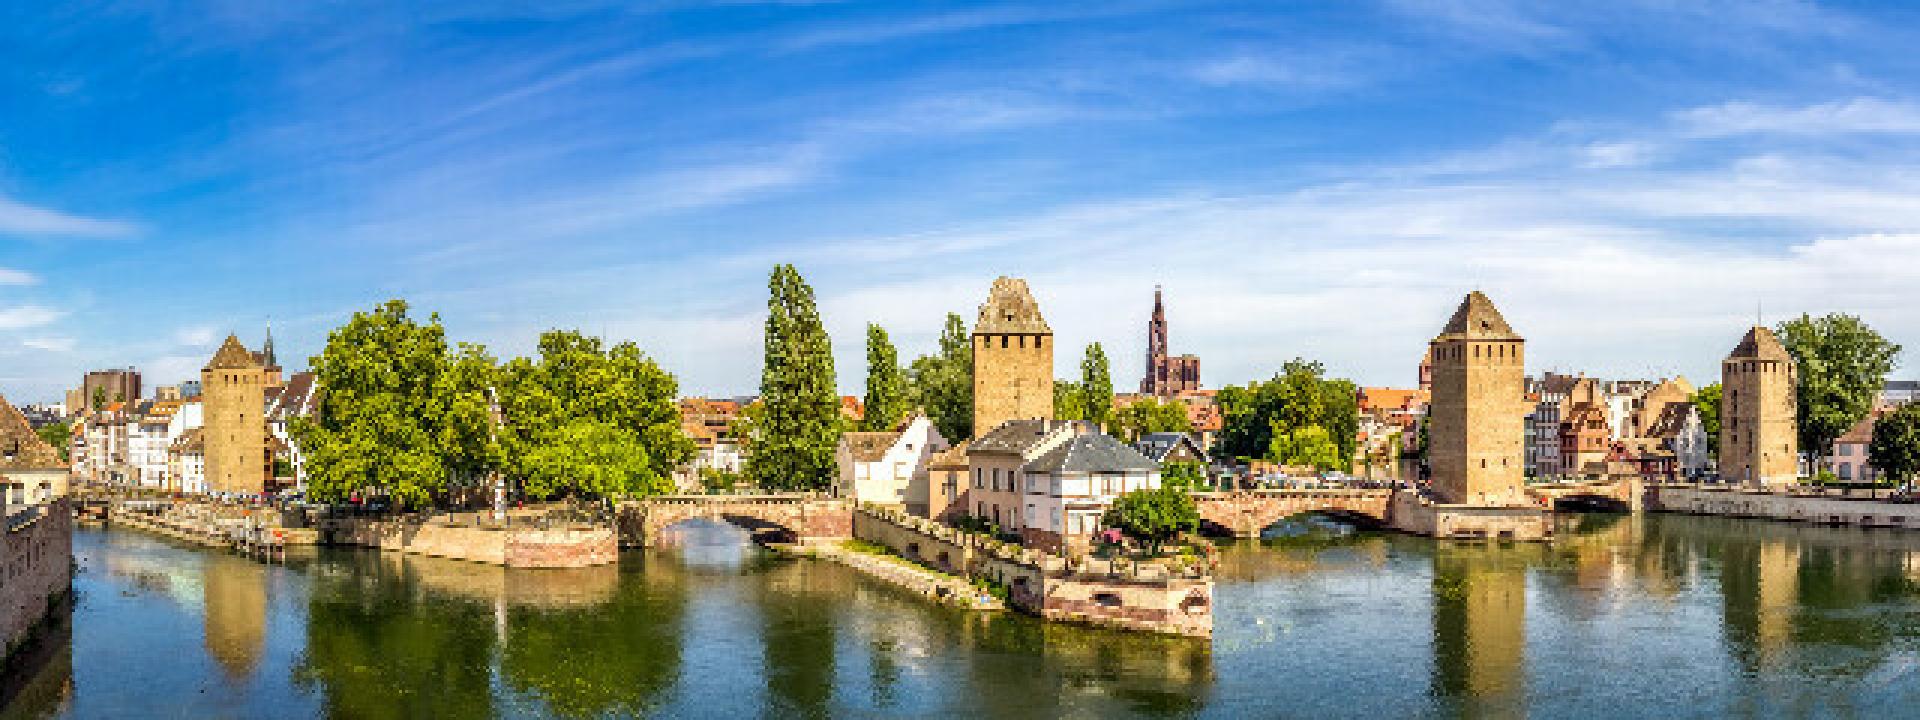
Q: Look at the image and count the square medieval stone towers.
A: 4